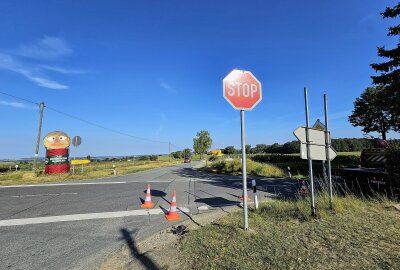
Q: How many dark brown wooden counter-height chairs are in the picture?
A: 0